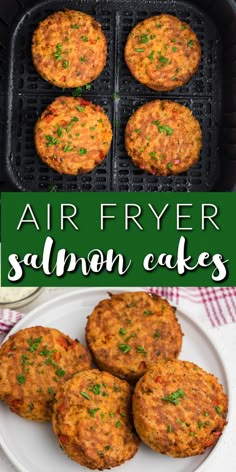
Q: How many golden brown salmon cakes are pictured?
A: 8